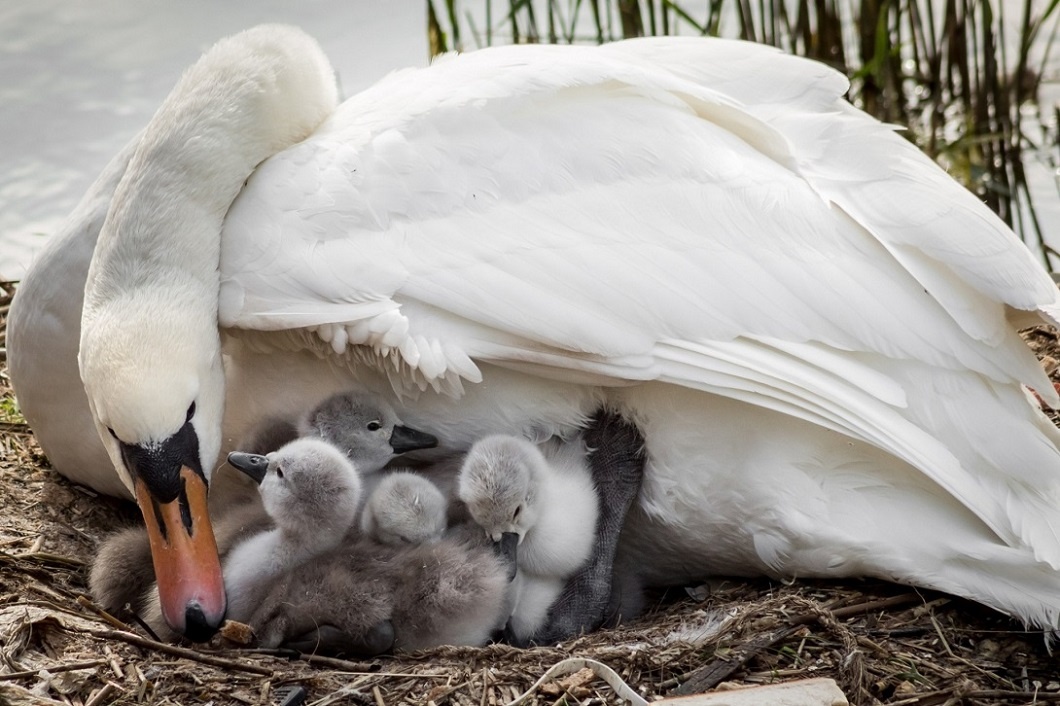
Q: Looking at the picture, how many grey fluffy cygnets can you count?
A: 4